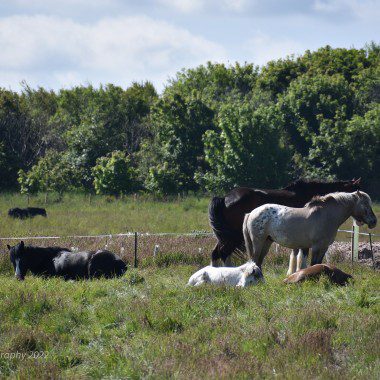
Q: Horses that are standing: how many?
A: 2